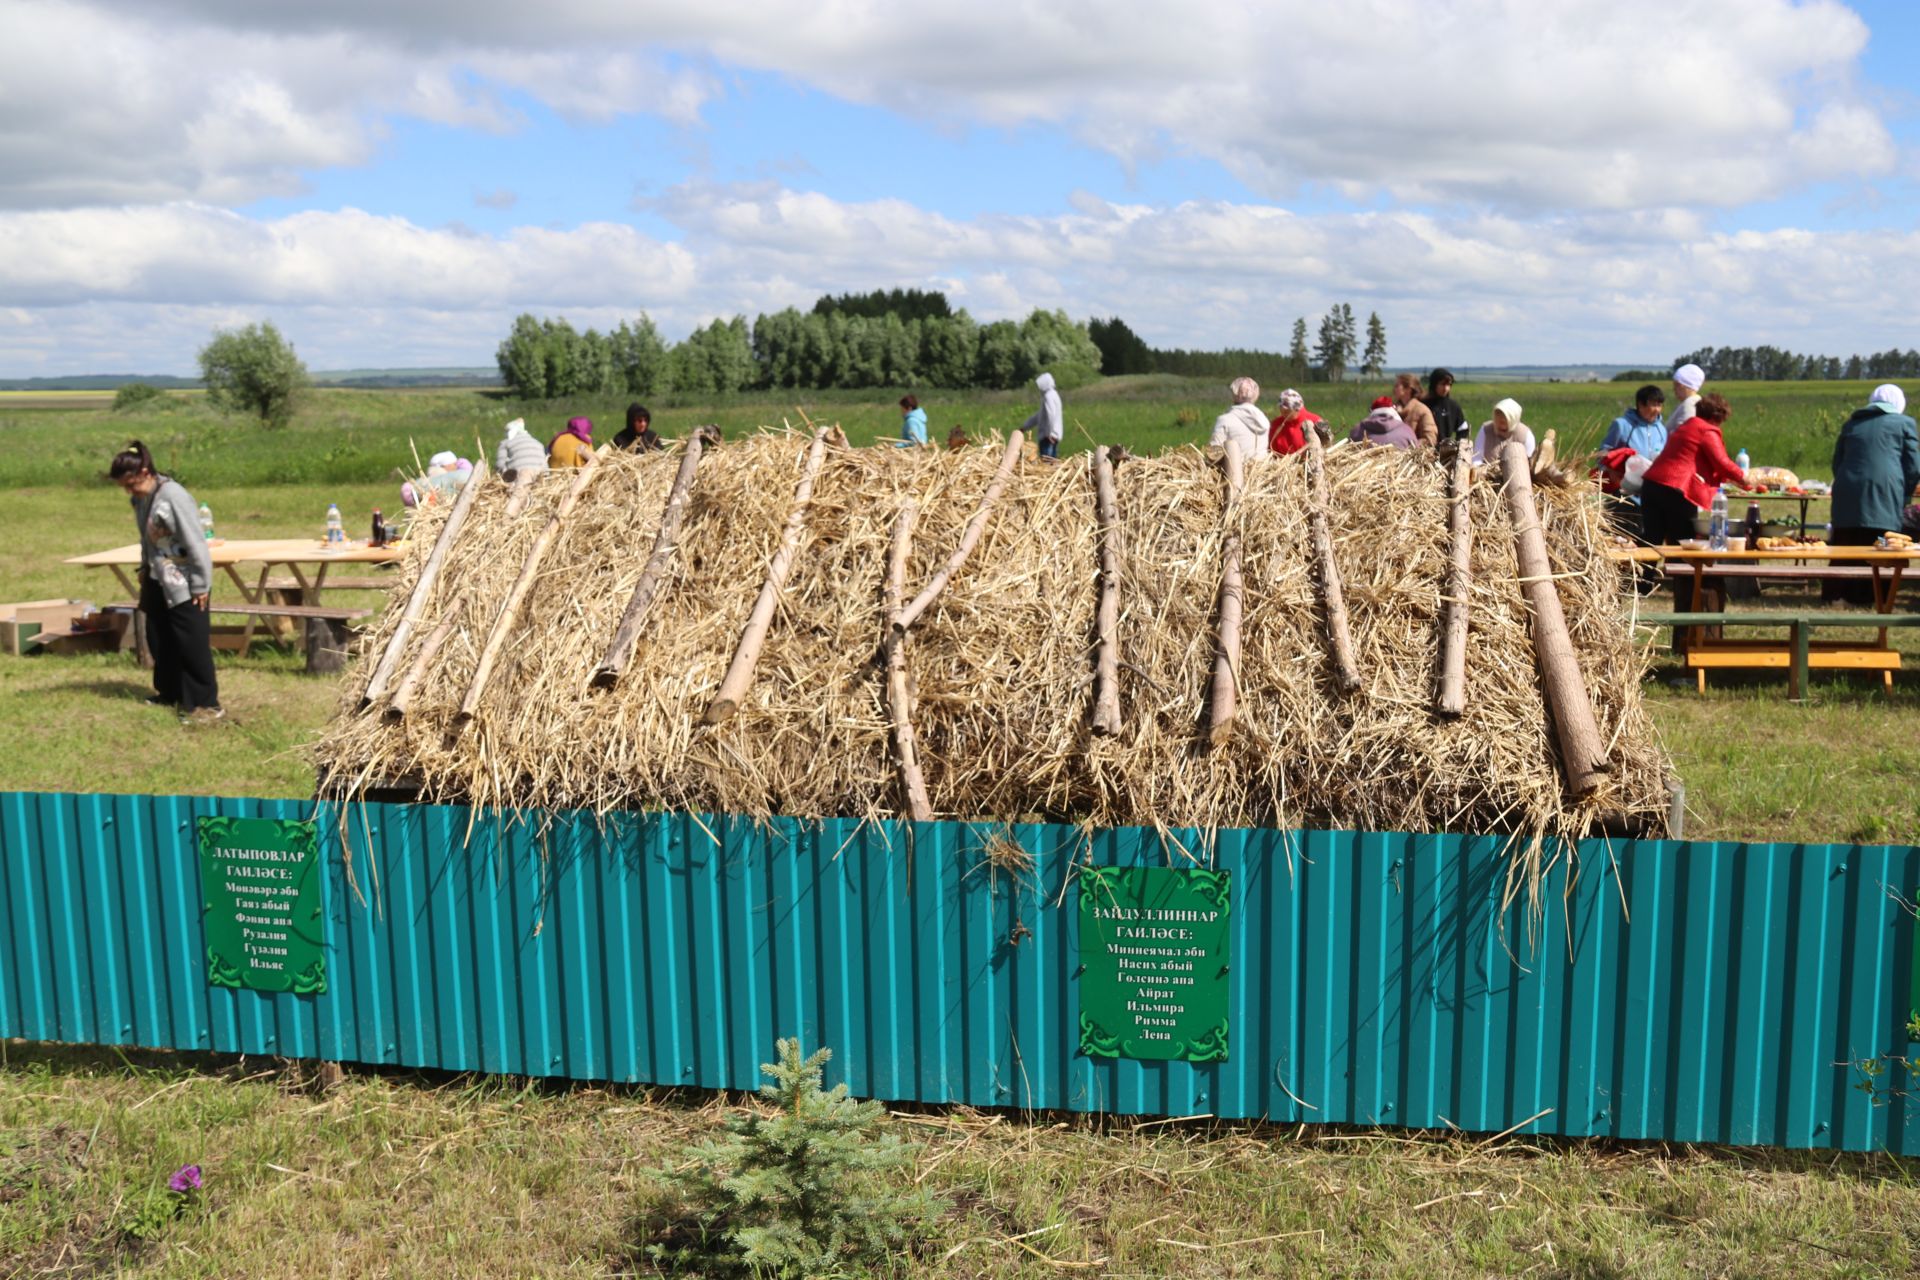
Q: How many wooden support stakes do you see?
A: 12